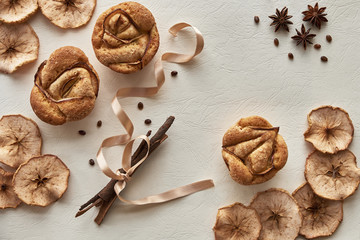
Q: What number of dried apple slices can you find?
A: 11